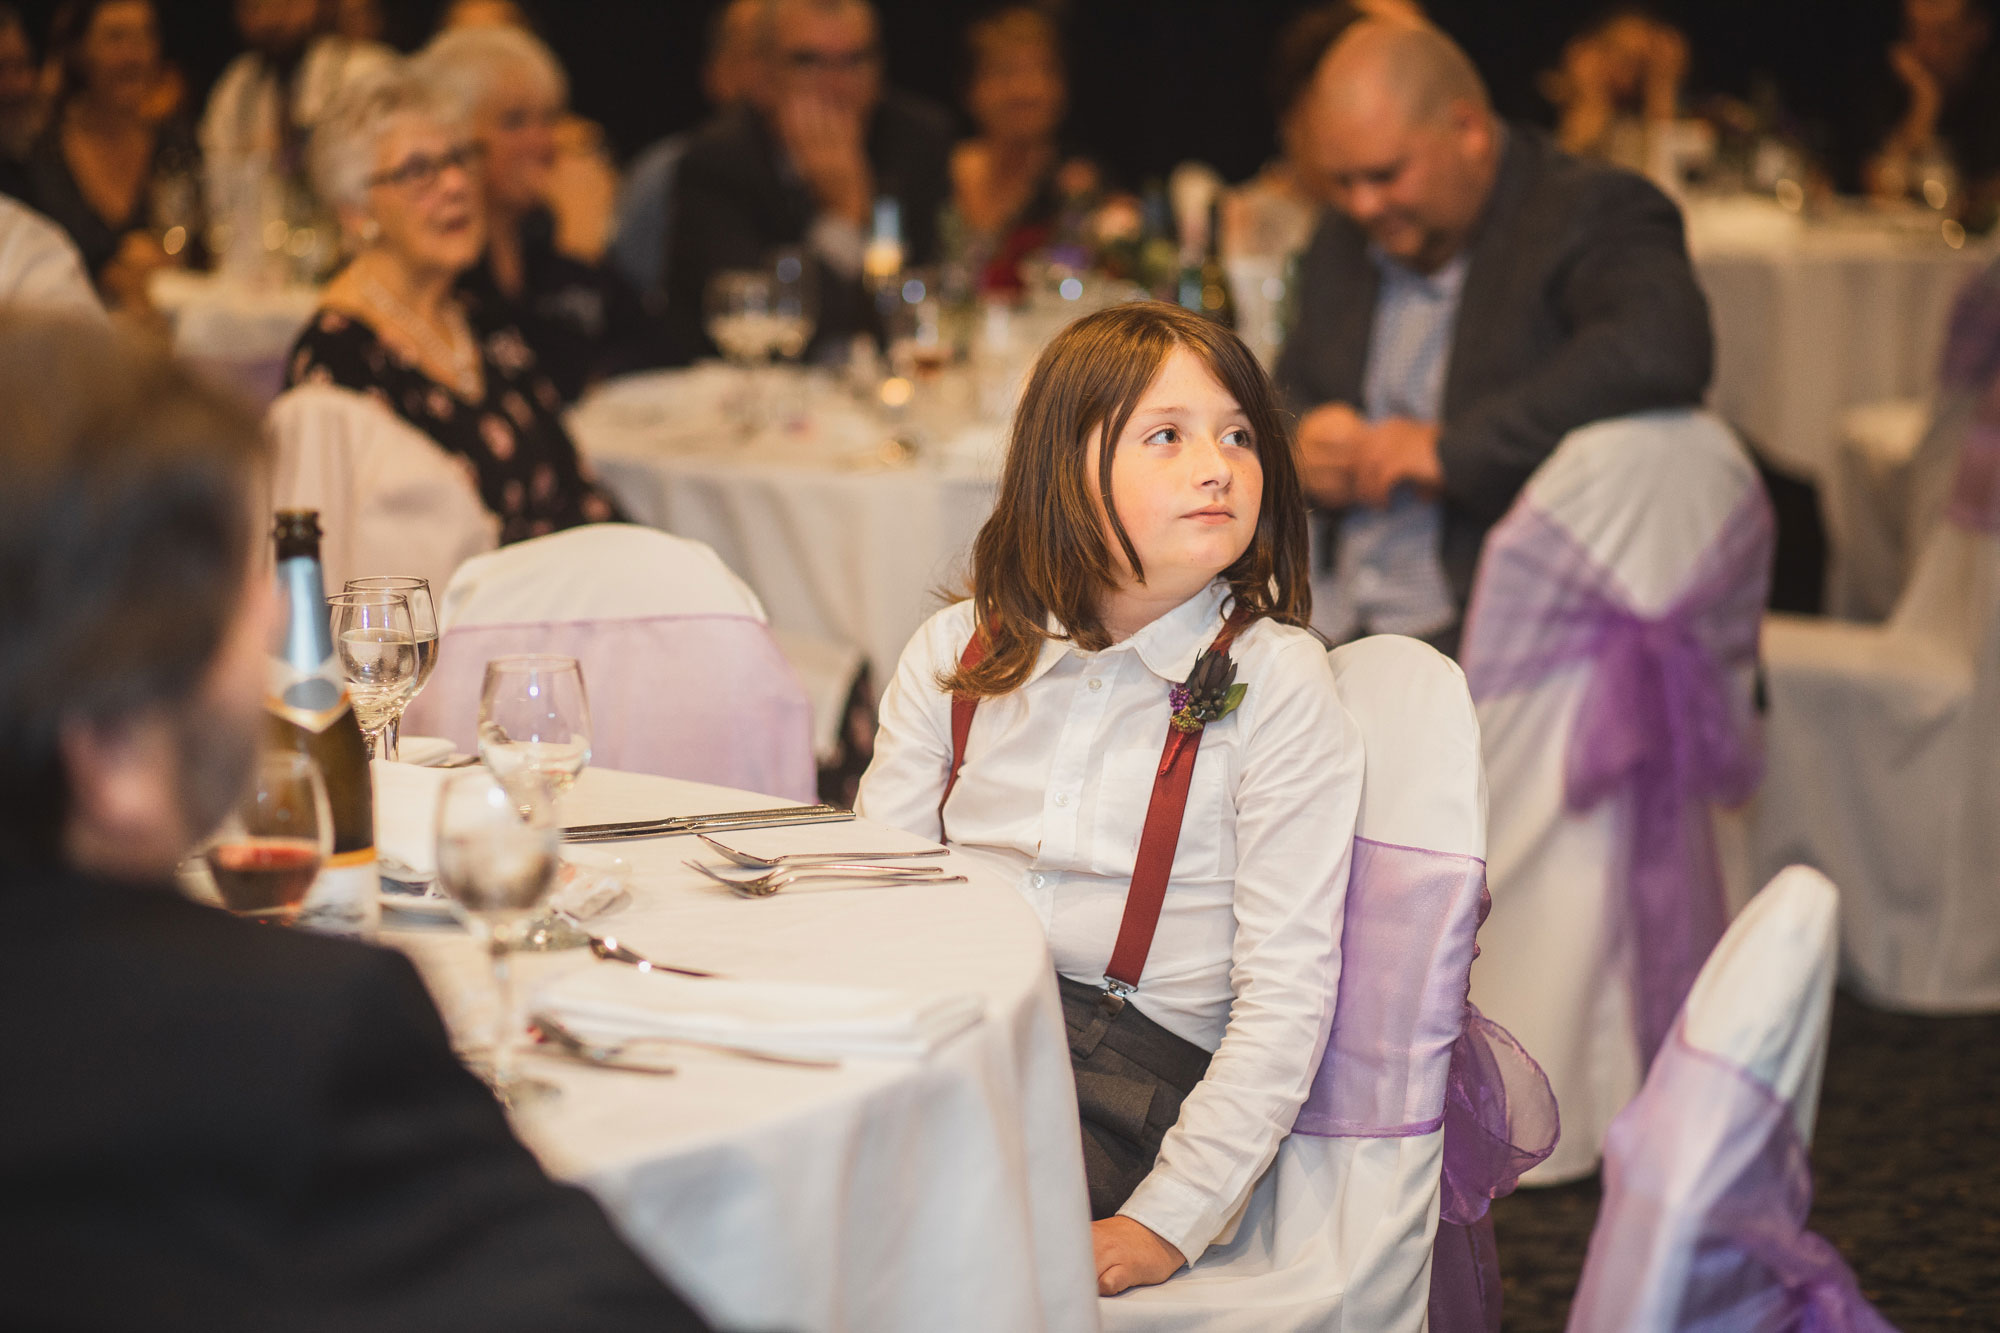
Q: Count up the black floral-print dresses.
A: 1